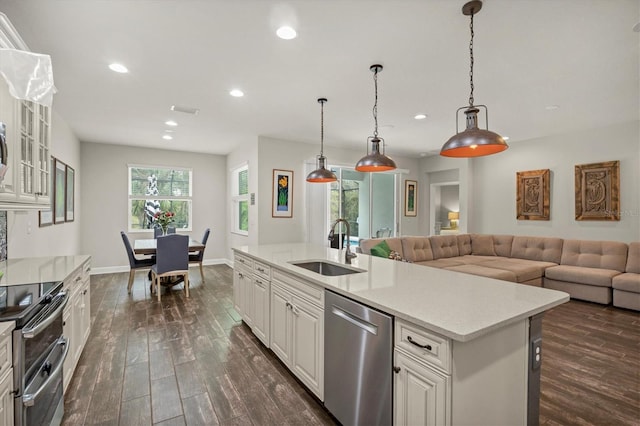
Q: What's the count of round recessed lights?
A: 7